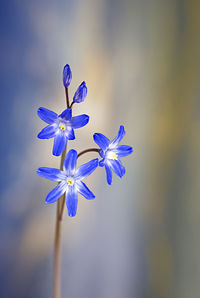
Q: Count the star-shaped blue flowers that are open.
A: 3